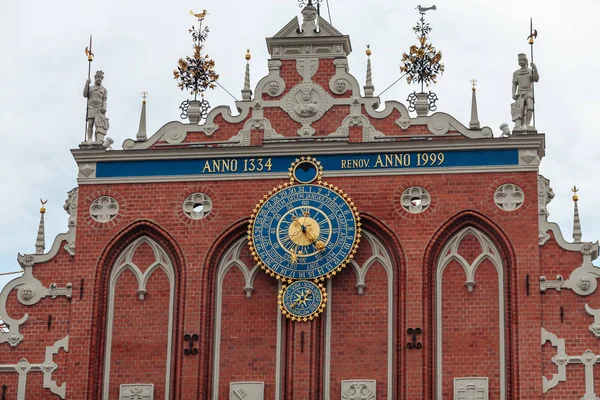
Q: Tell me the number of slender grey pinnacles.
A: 6